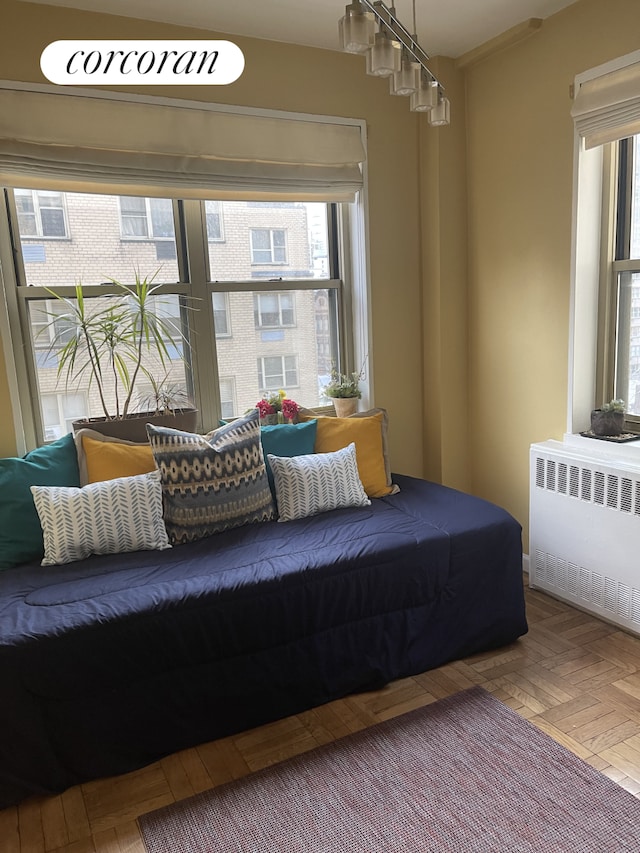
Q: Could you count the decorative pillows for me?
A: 7